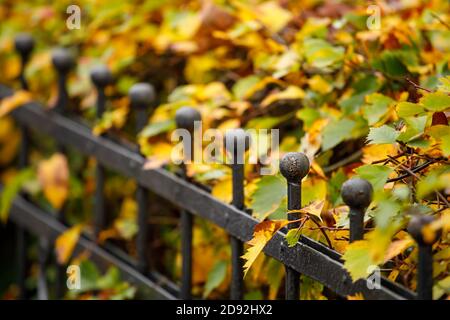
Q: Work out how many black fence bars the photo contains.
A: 9